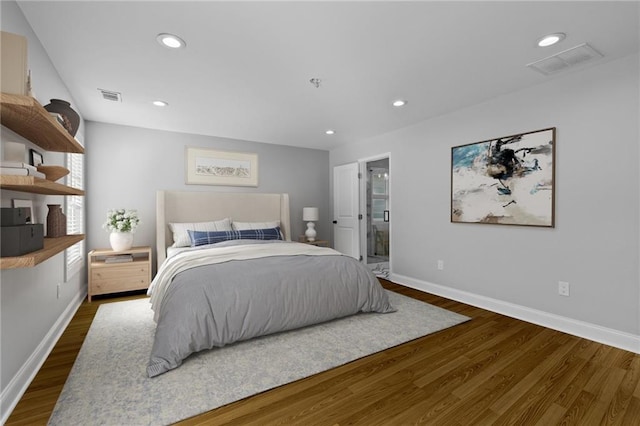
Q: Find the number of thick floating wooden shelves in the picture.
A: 3